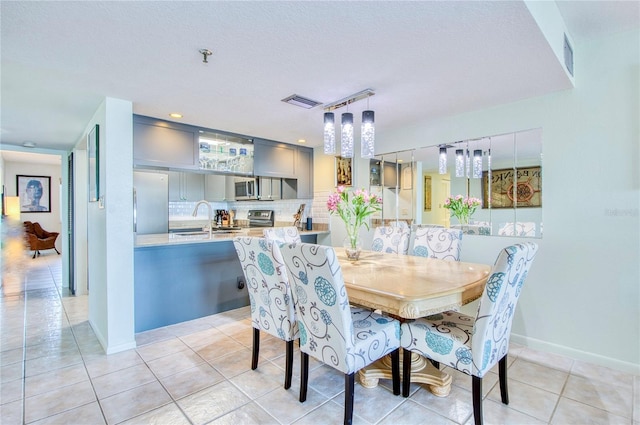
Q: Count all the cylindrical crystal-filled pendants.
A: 3